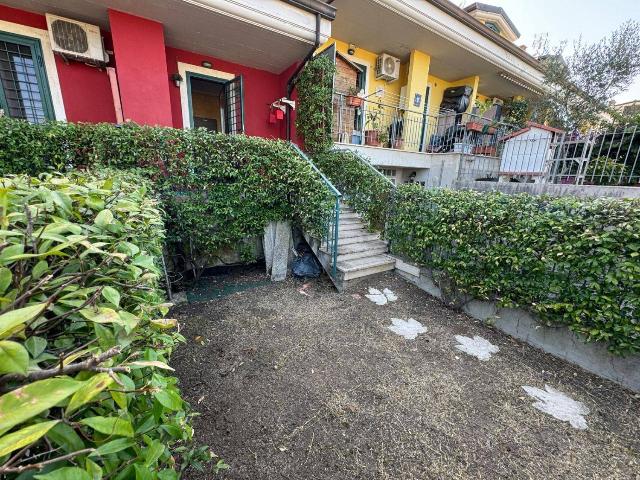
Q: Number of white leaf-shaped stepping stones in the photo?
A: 4